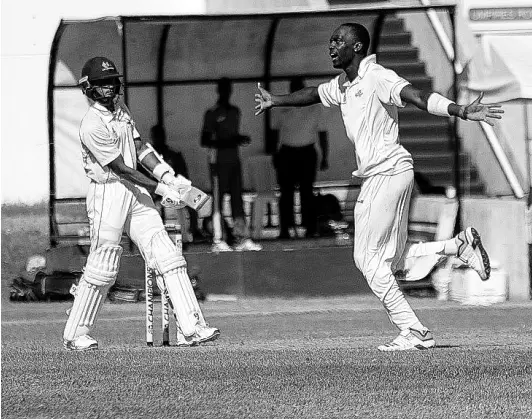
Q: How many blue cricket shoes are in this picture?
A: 0